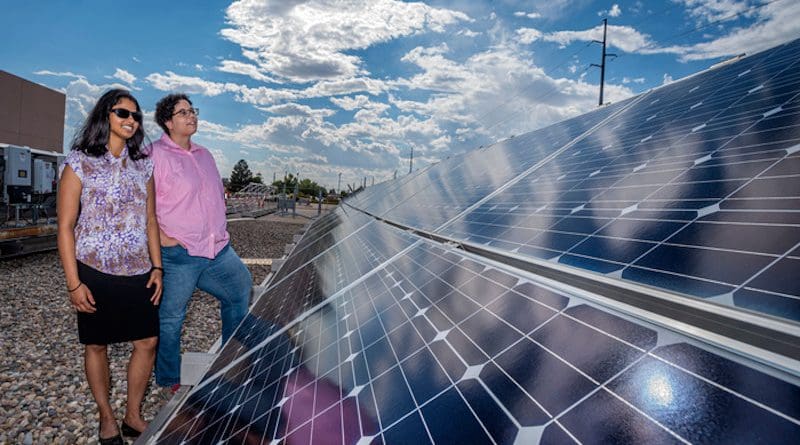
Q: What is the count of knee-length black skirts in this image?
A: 1